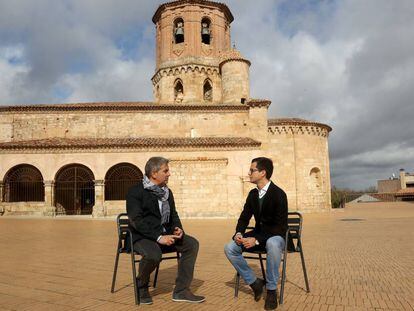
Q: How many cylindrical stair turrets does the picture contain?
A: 1